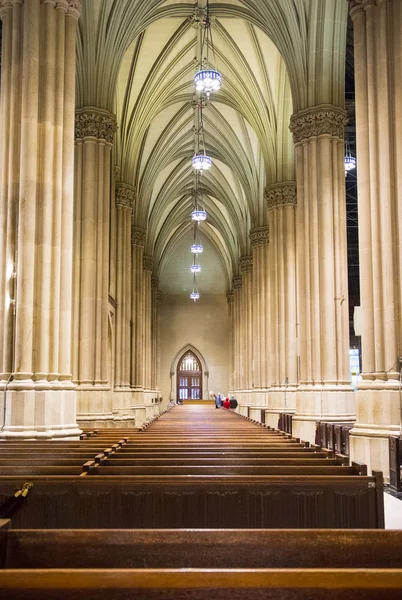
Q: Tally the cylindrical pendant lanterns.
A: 7